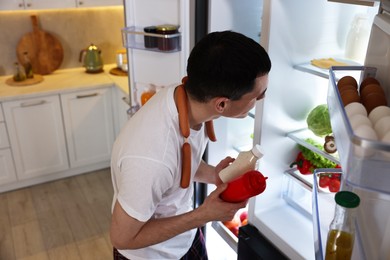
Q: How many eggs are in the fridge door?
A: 12